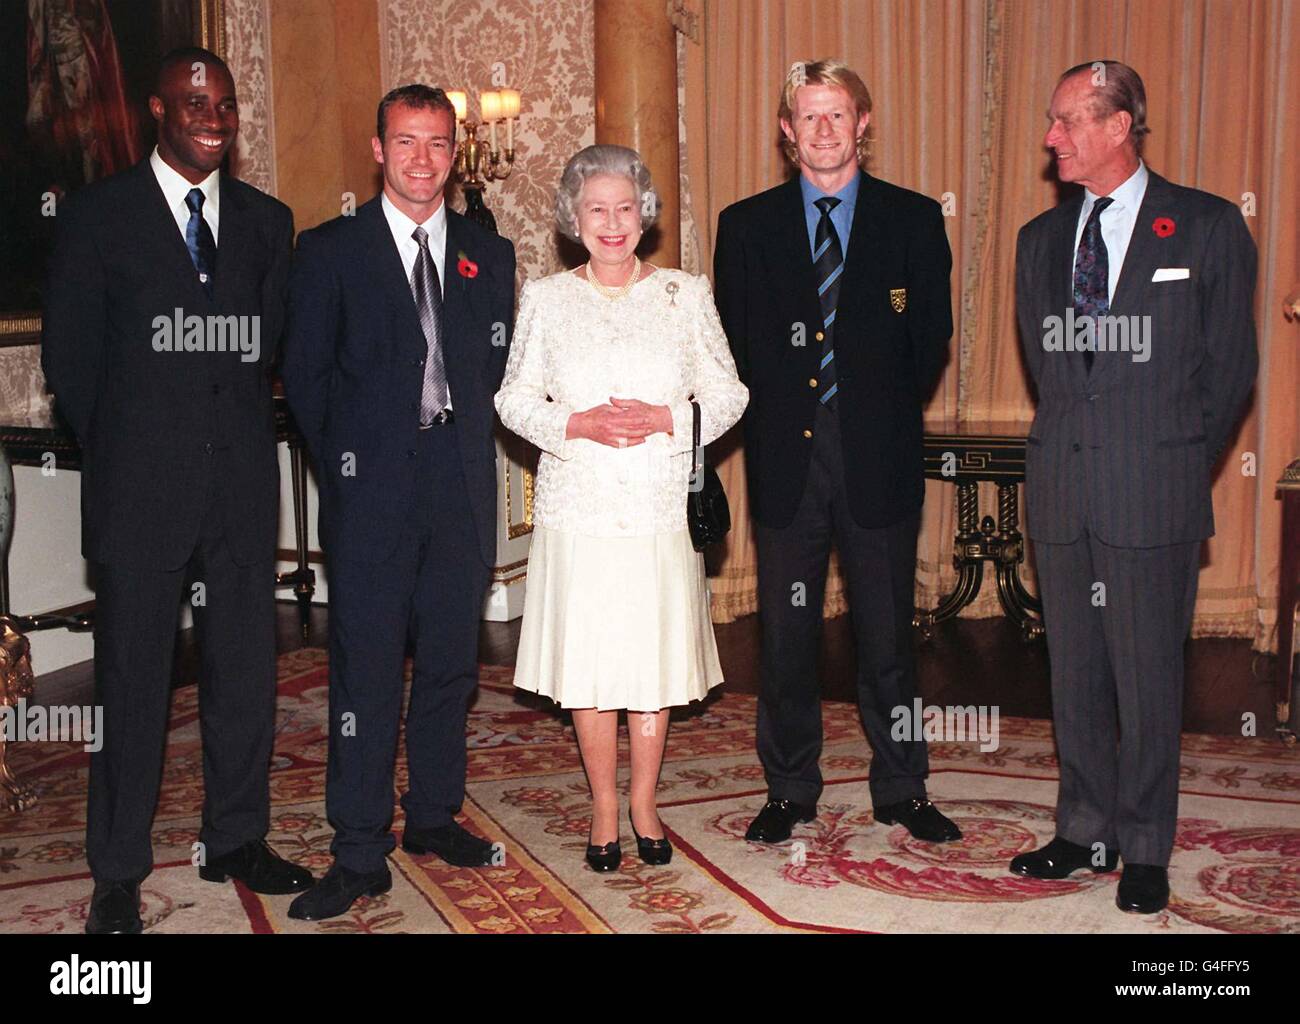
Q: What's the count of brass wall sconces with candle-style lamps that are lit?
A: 1